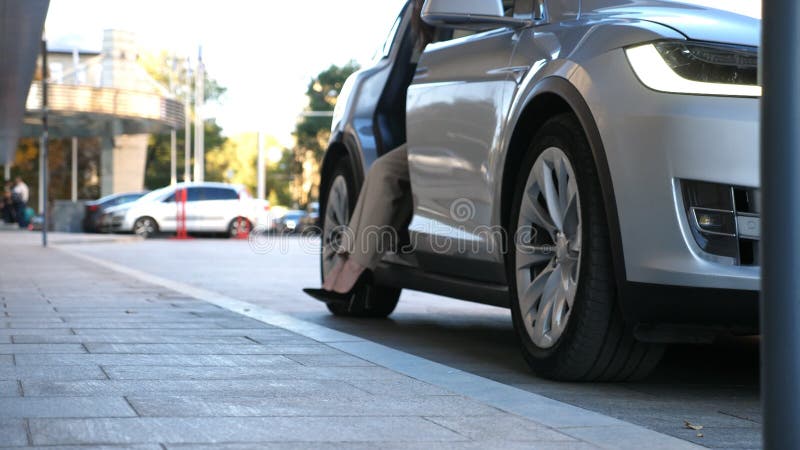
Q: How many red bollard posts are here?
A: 2